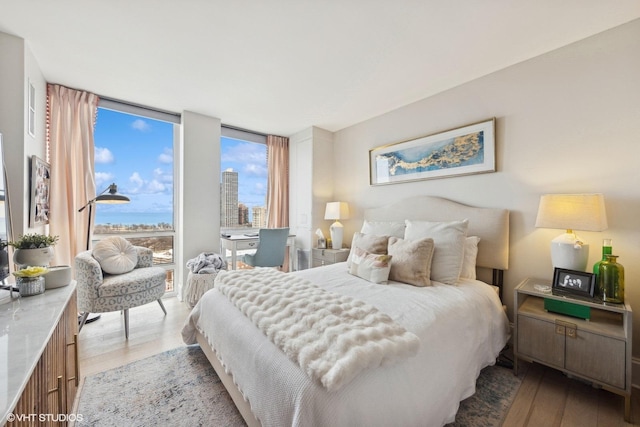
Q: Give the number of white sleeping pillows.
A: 3